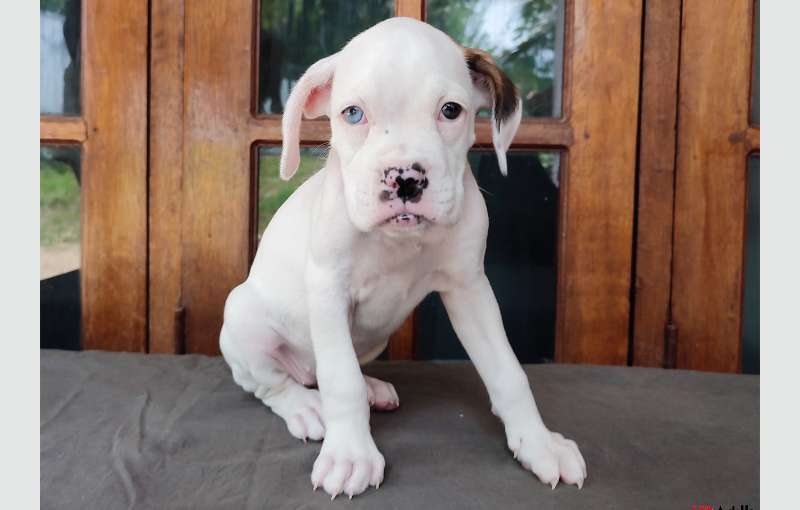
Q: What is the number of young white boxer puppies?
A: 1